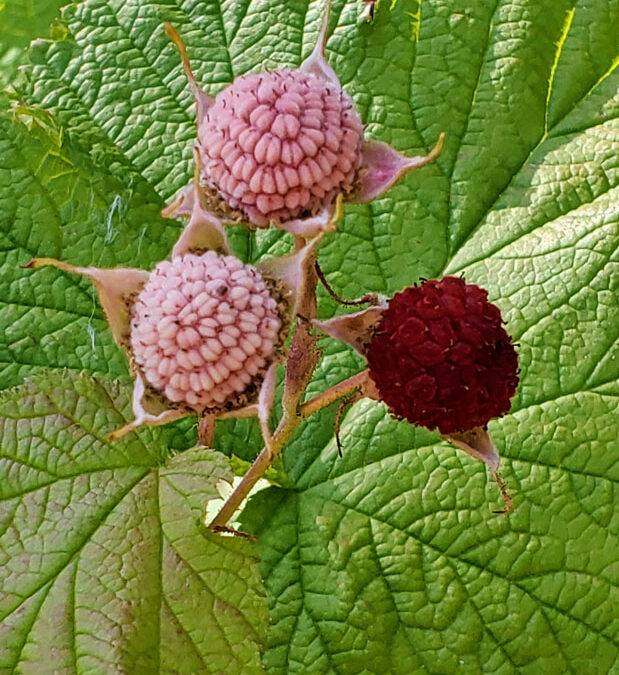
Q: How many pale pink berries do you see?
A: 2